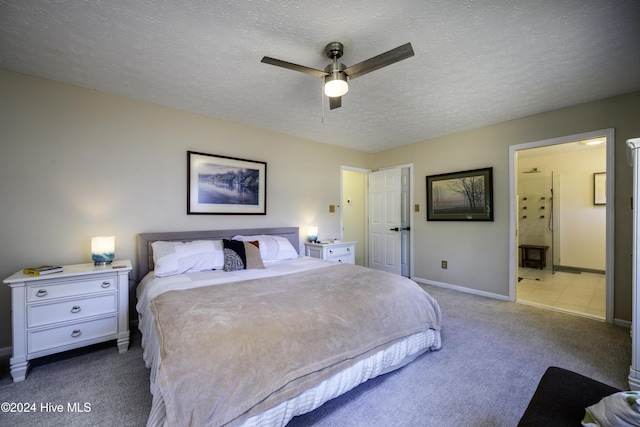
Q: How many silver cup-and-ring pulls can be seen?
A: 7